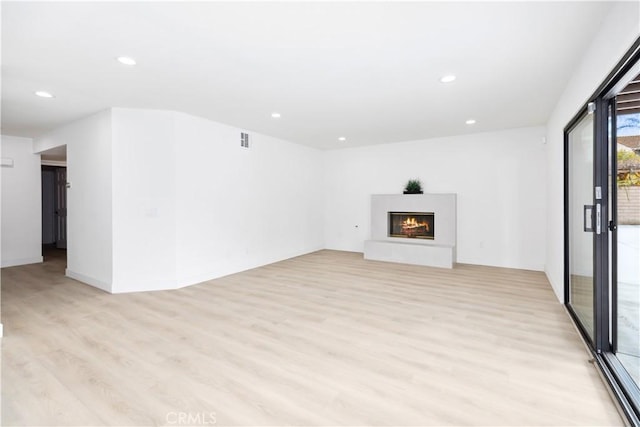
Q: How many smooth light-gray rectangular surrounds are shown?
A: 1